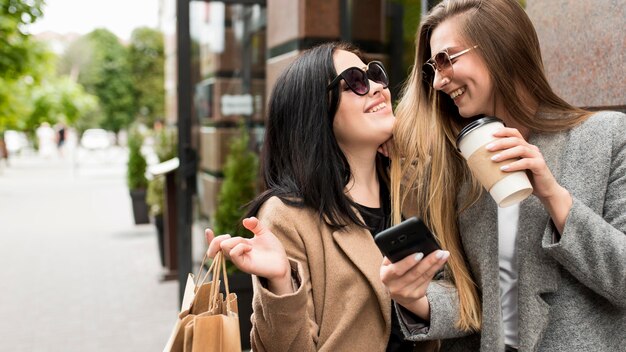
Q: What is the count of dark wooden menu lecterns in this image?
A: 1